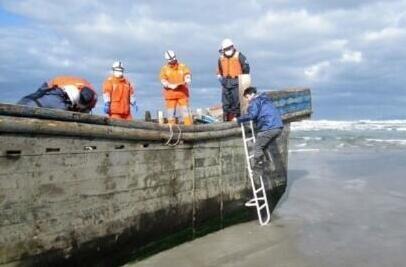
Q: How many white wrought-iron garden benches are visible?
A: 0